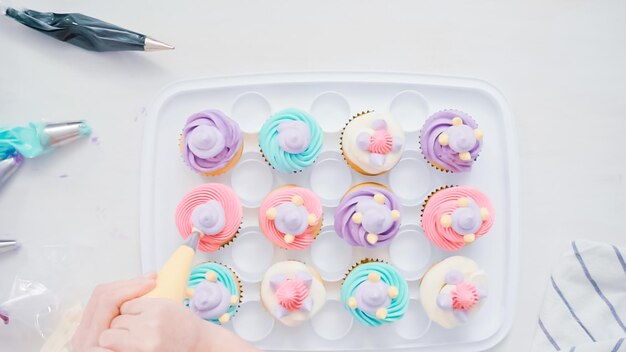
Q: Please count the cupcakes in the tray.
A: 12